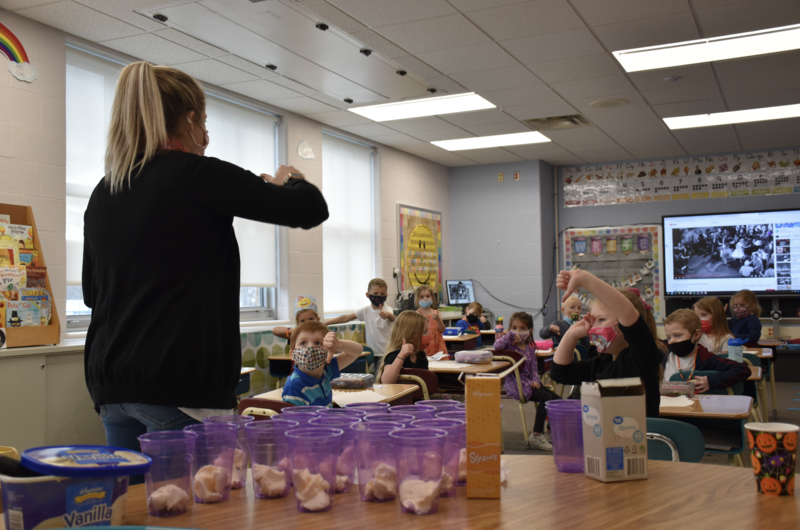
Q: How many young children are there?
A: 12